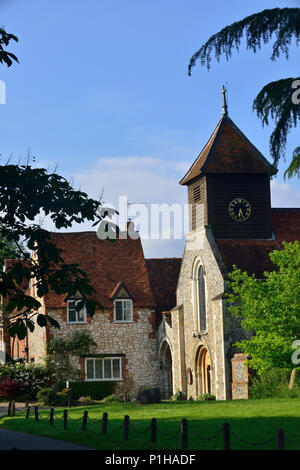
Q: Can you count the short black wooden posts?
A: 13